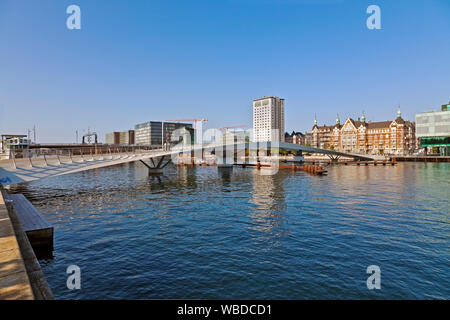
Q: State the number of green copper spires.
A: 4